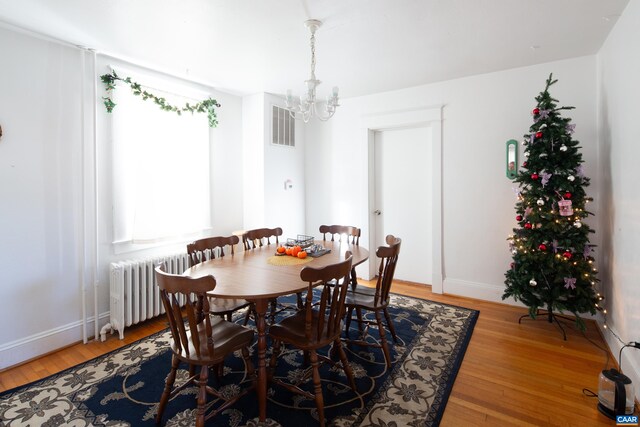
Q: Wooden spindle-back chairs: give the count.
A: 6